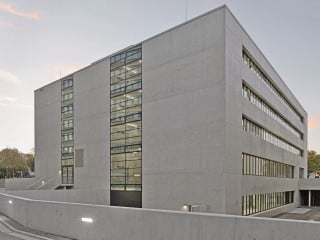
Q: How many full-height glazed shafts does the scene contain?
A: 2